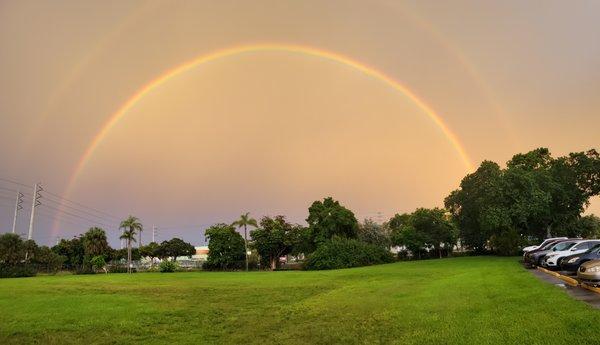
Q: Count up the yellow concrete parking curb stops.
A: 4